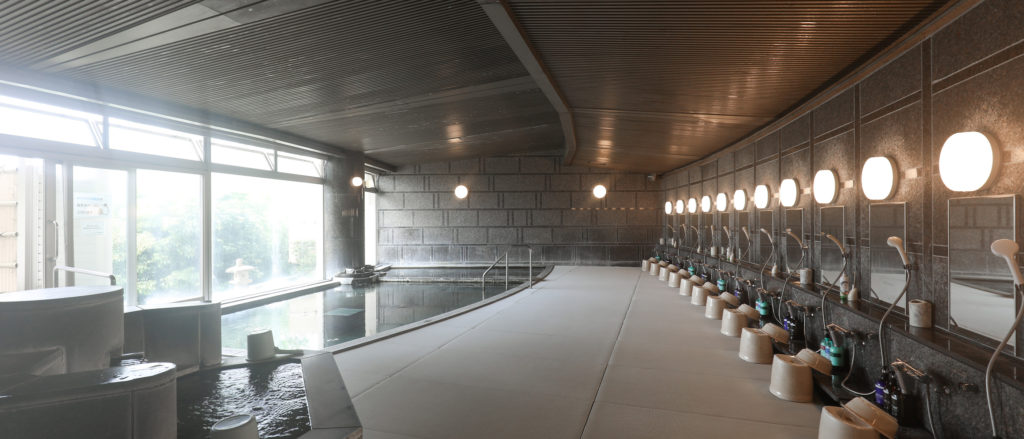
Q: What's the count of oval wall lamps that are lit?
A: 11